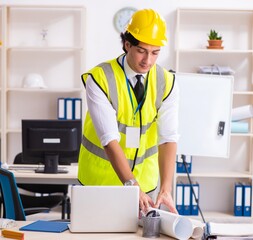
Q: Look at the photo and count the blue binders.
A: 10